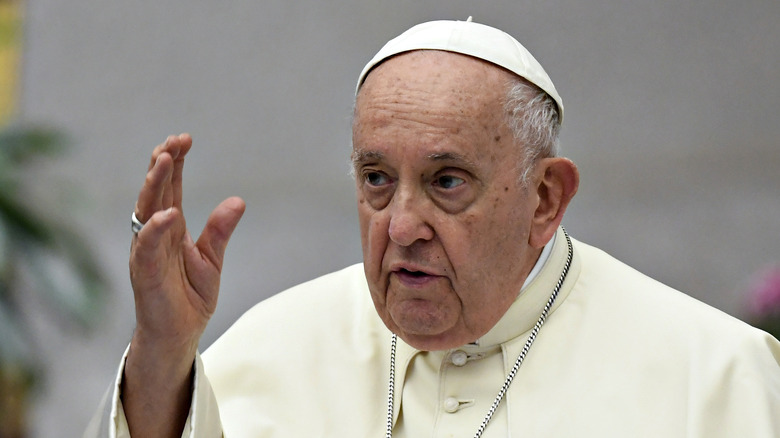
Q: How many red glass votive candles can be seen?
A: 0